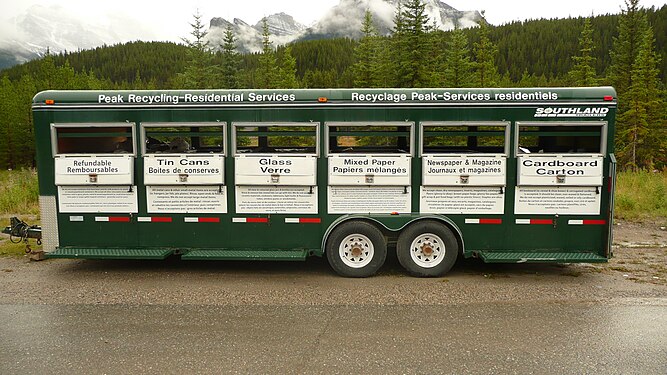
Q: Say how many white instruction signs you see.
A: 6